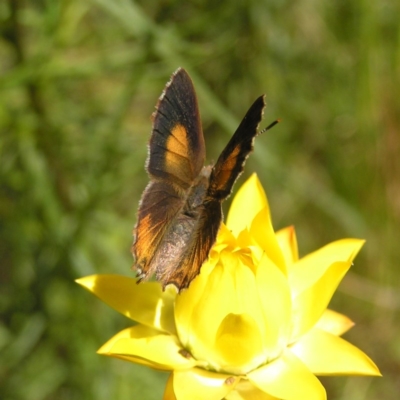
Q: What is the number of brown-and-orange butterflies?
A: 1